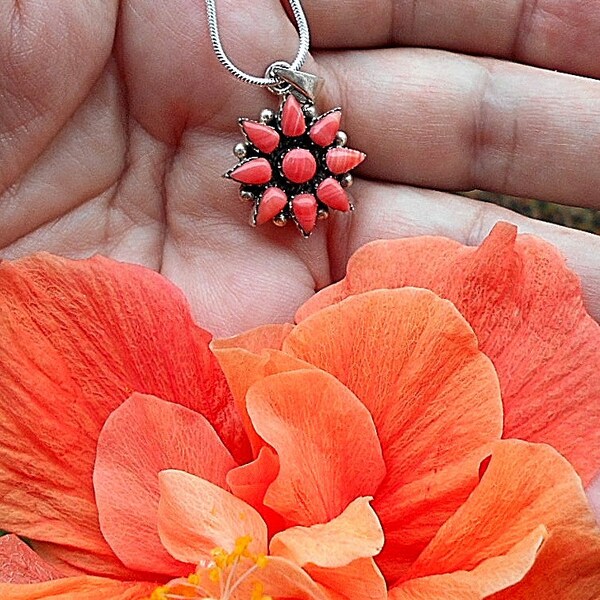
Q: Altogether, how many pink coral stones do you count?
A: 9